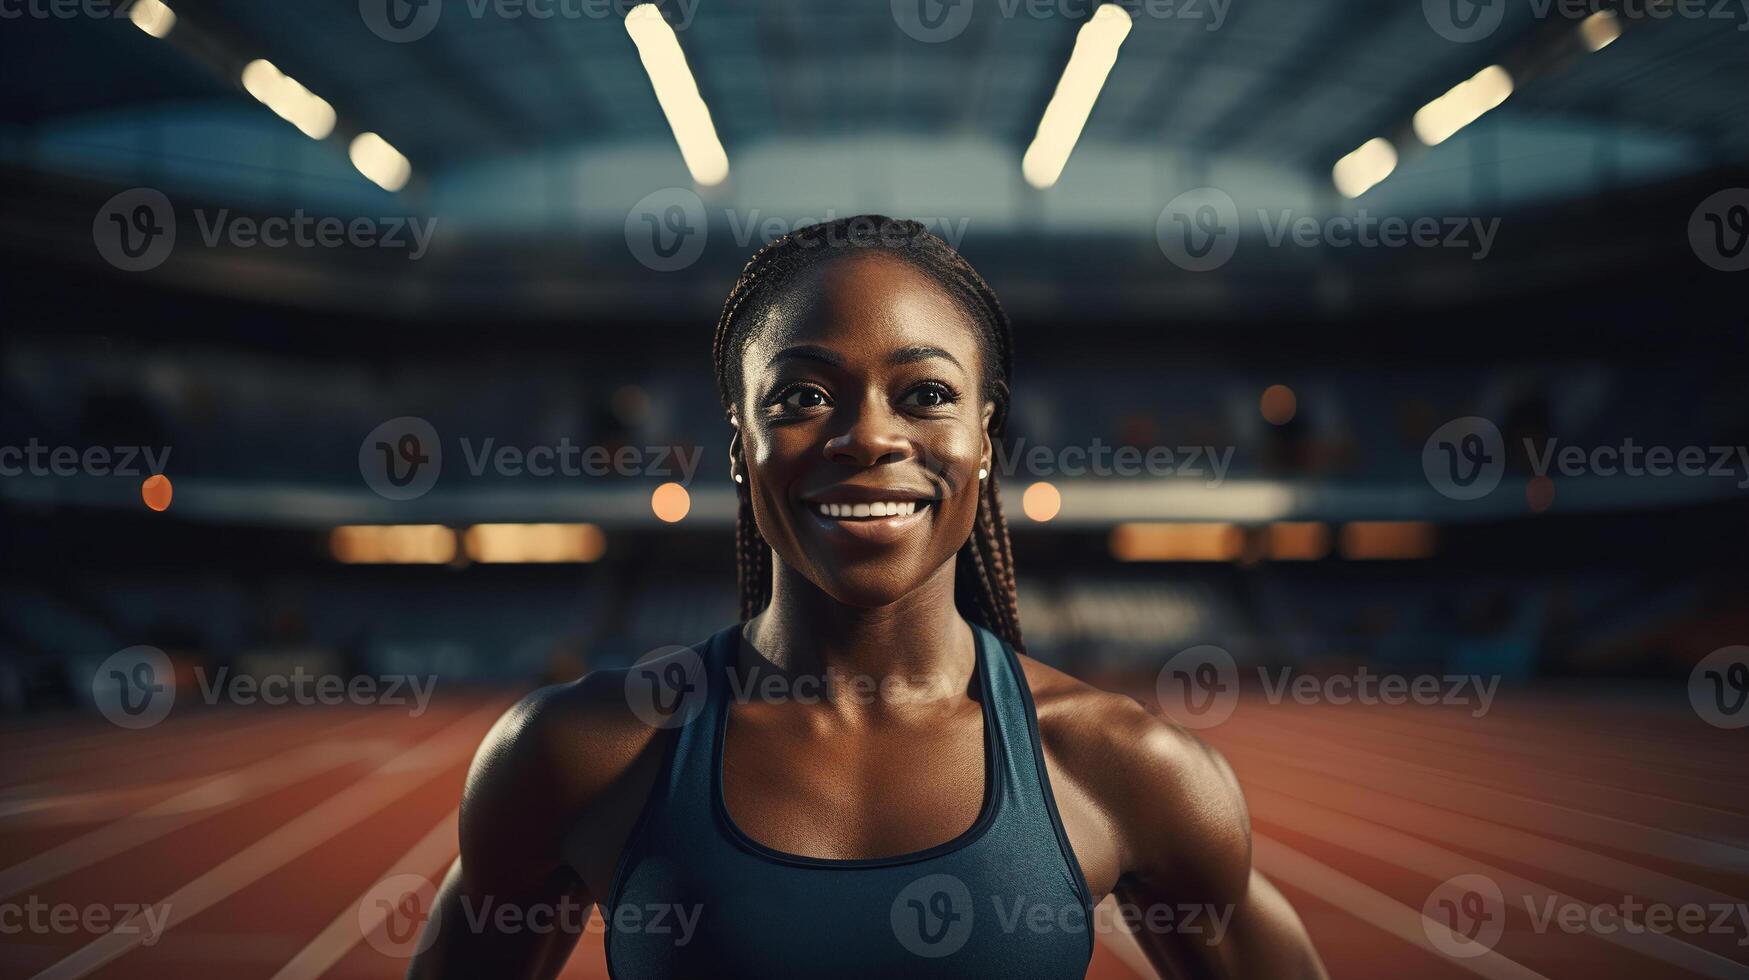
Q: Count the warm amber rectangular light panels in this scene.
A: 5